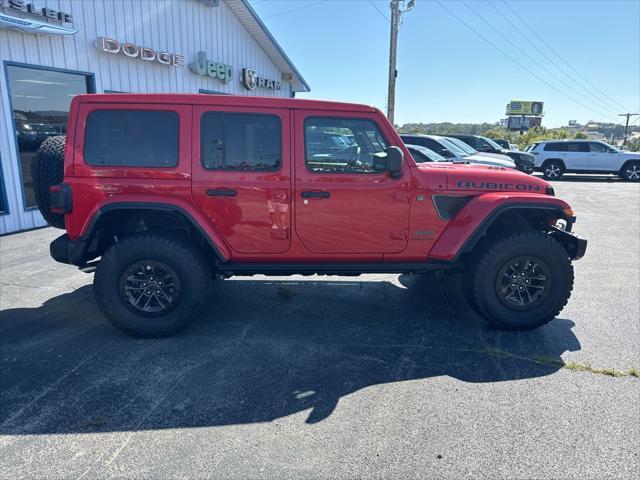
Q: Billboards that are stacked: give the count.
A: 2